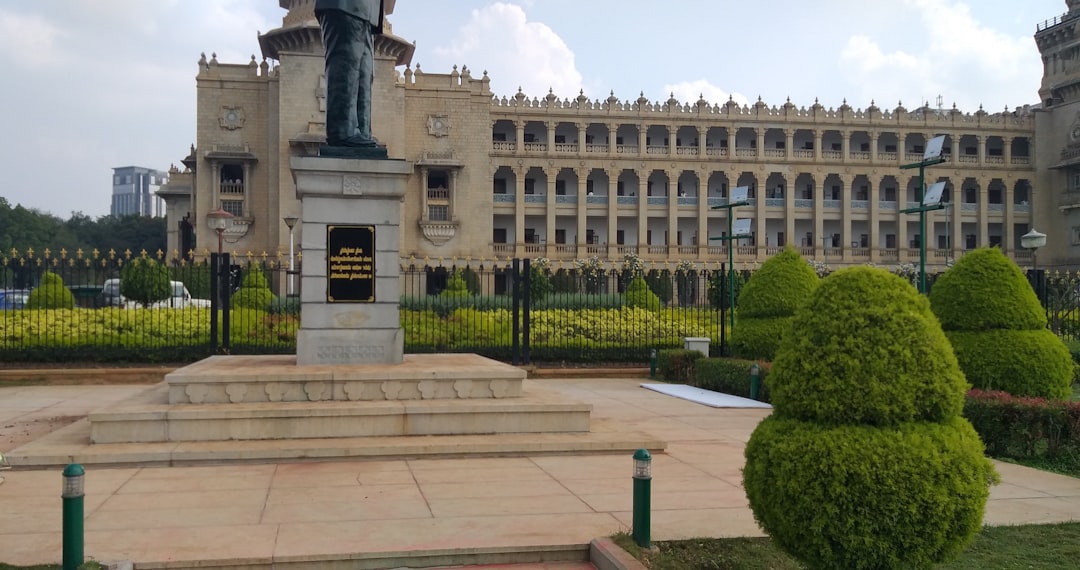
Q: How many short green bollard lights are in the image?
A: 4